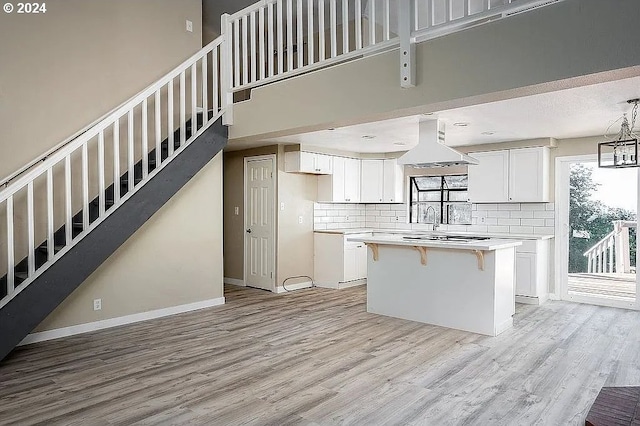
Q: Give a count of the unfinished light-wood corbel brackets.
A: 3